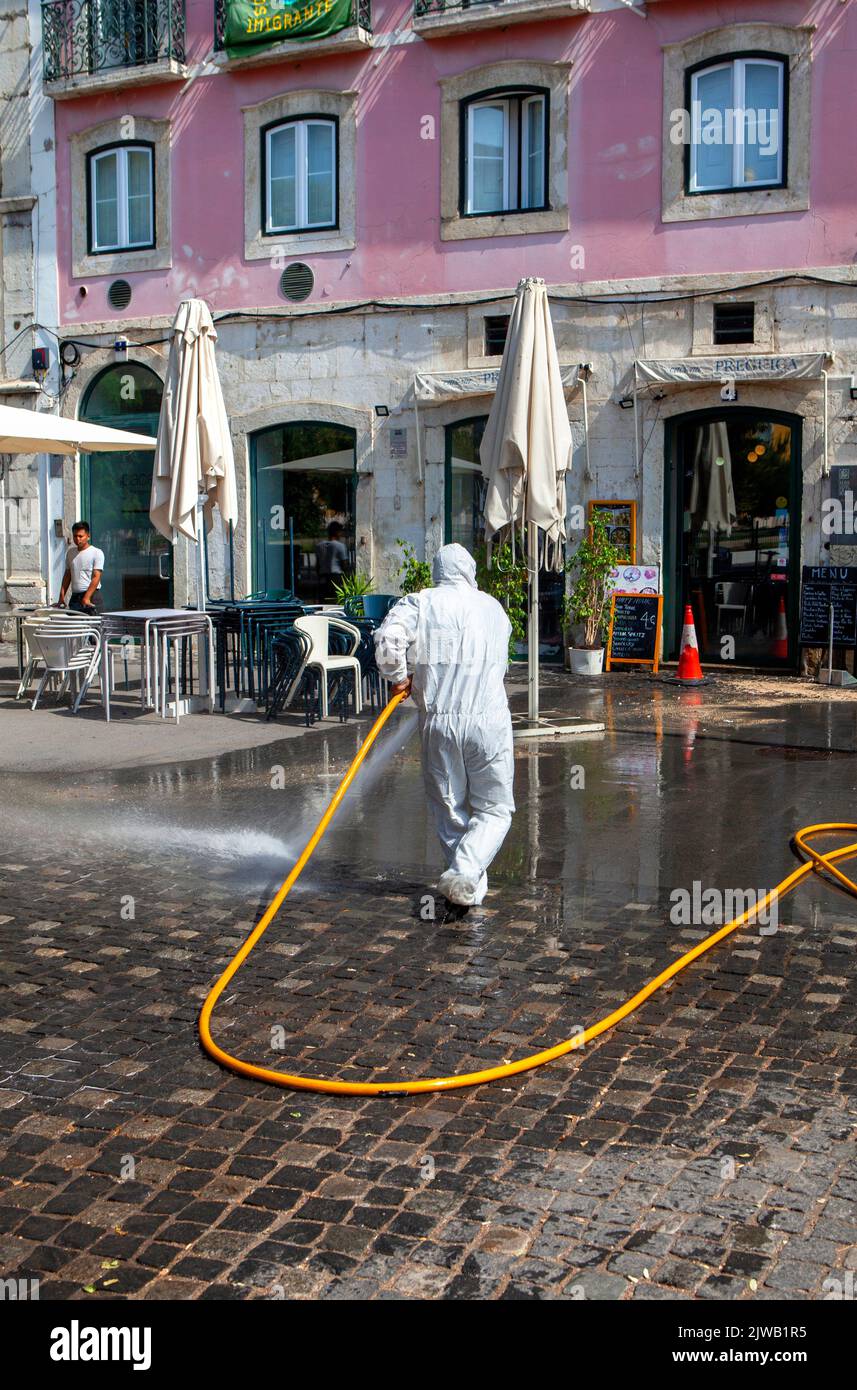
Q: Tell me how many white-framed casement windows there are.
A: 4